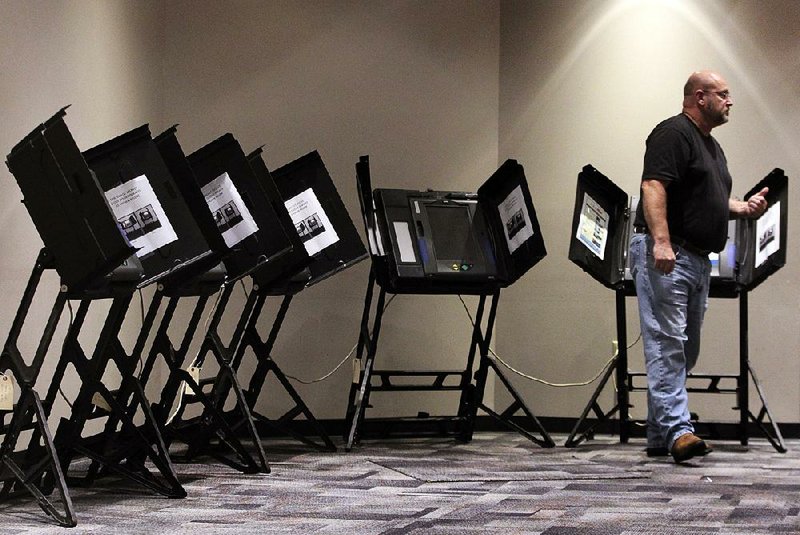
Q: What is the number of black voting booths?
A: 5